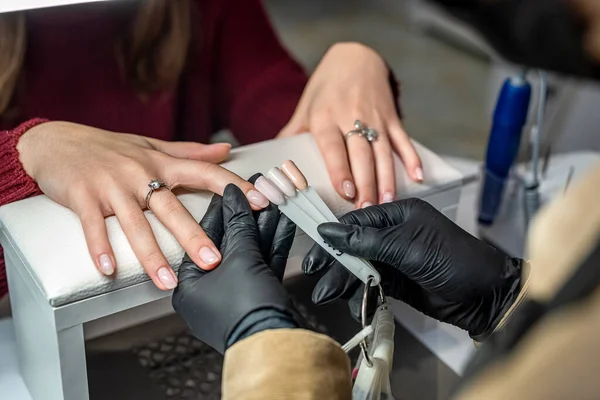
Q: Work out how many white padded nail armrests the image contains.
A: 1